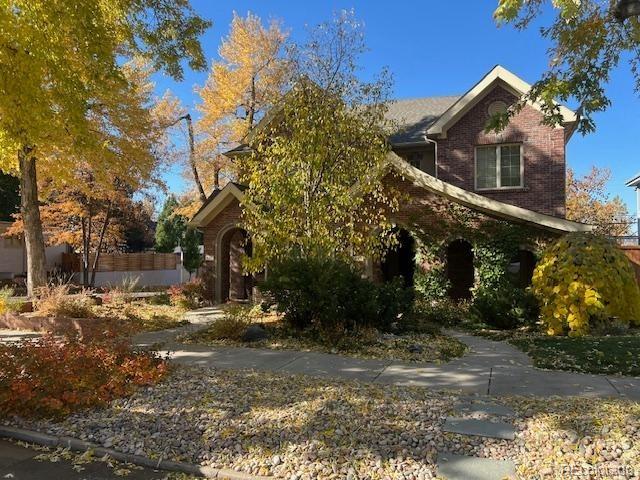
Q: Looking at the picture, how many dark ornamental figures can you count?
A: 0